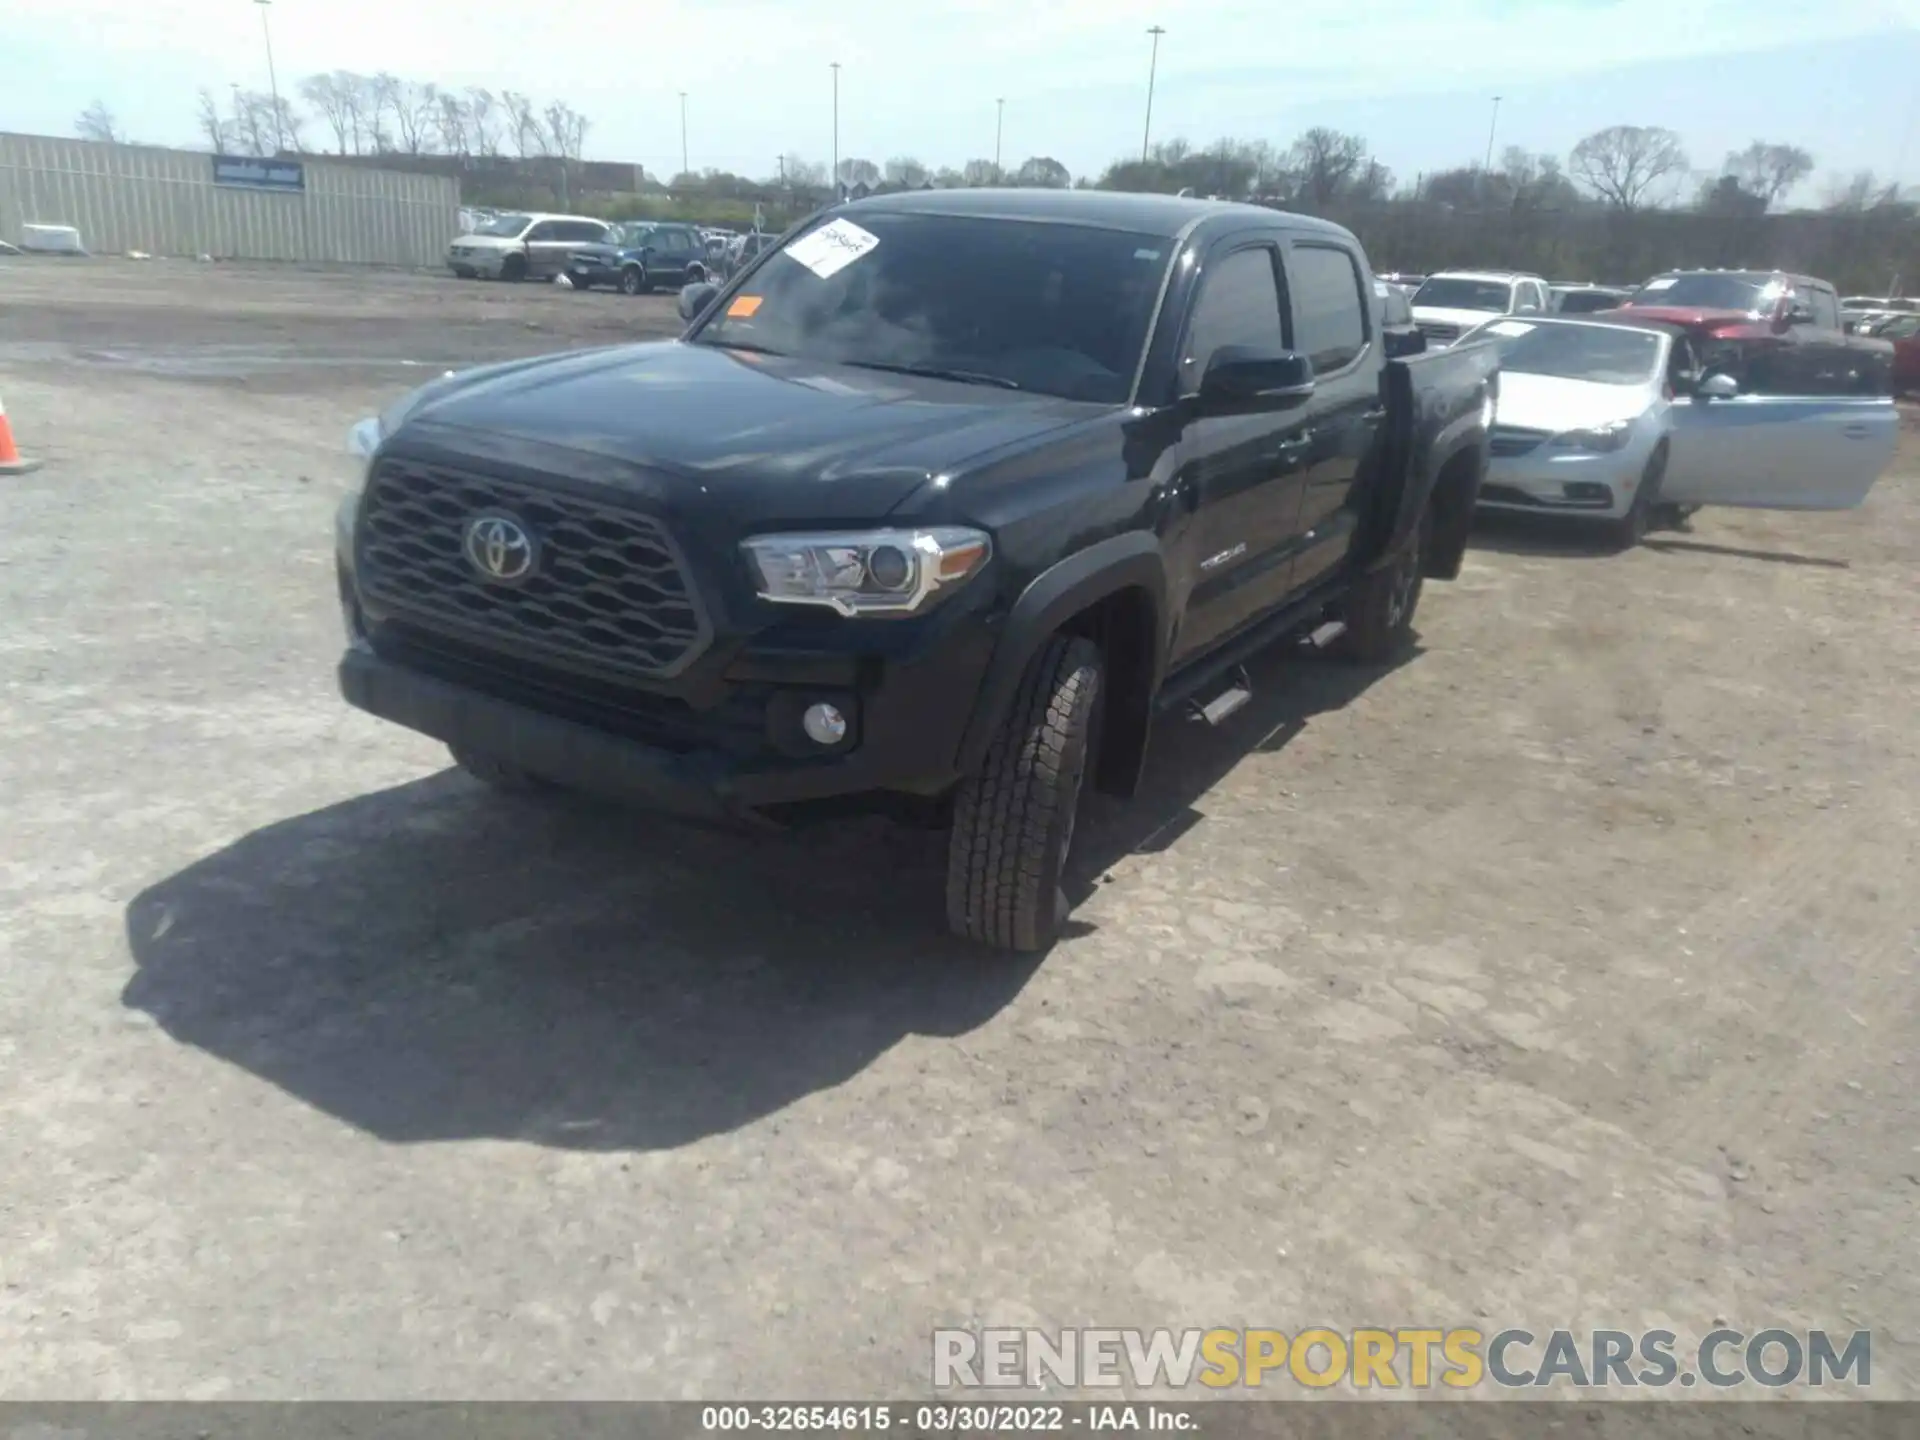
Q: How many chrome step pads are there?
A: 2